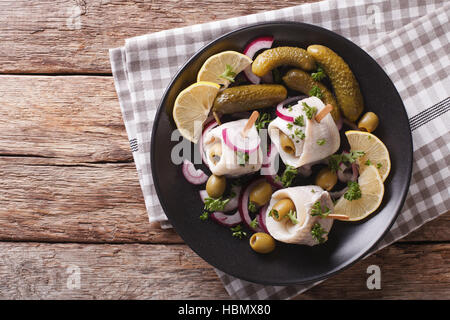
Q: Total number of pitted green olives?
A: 8